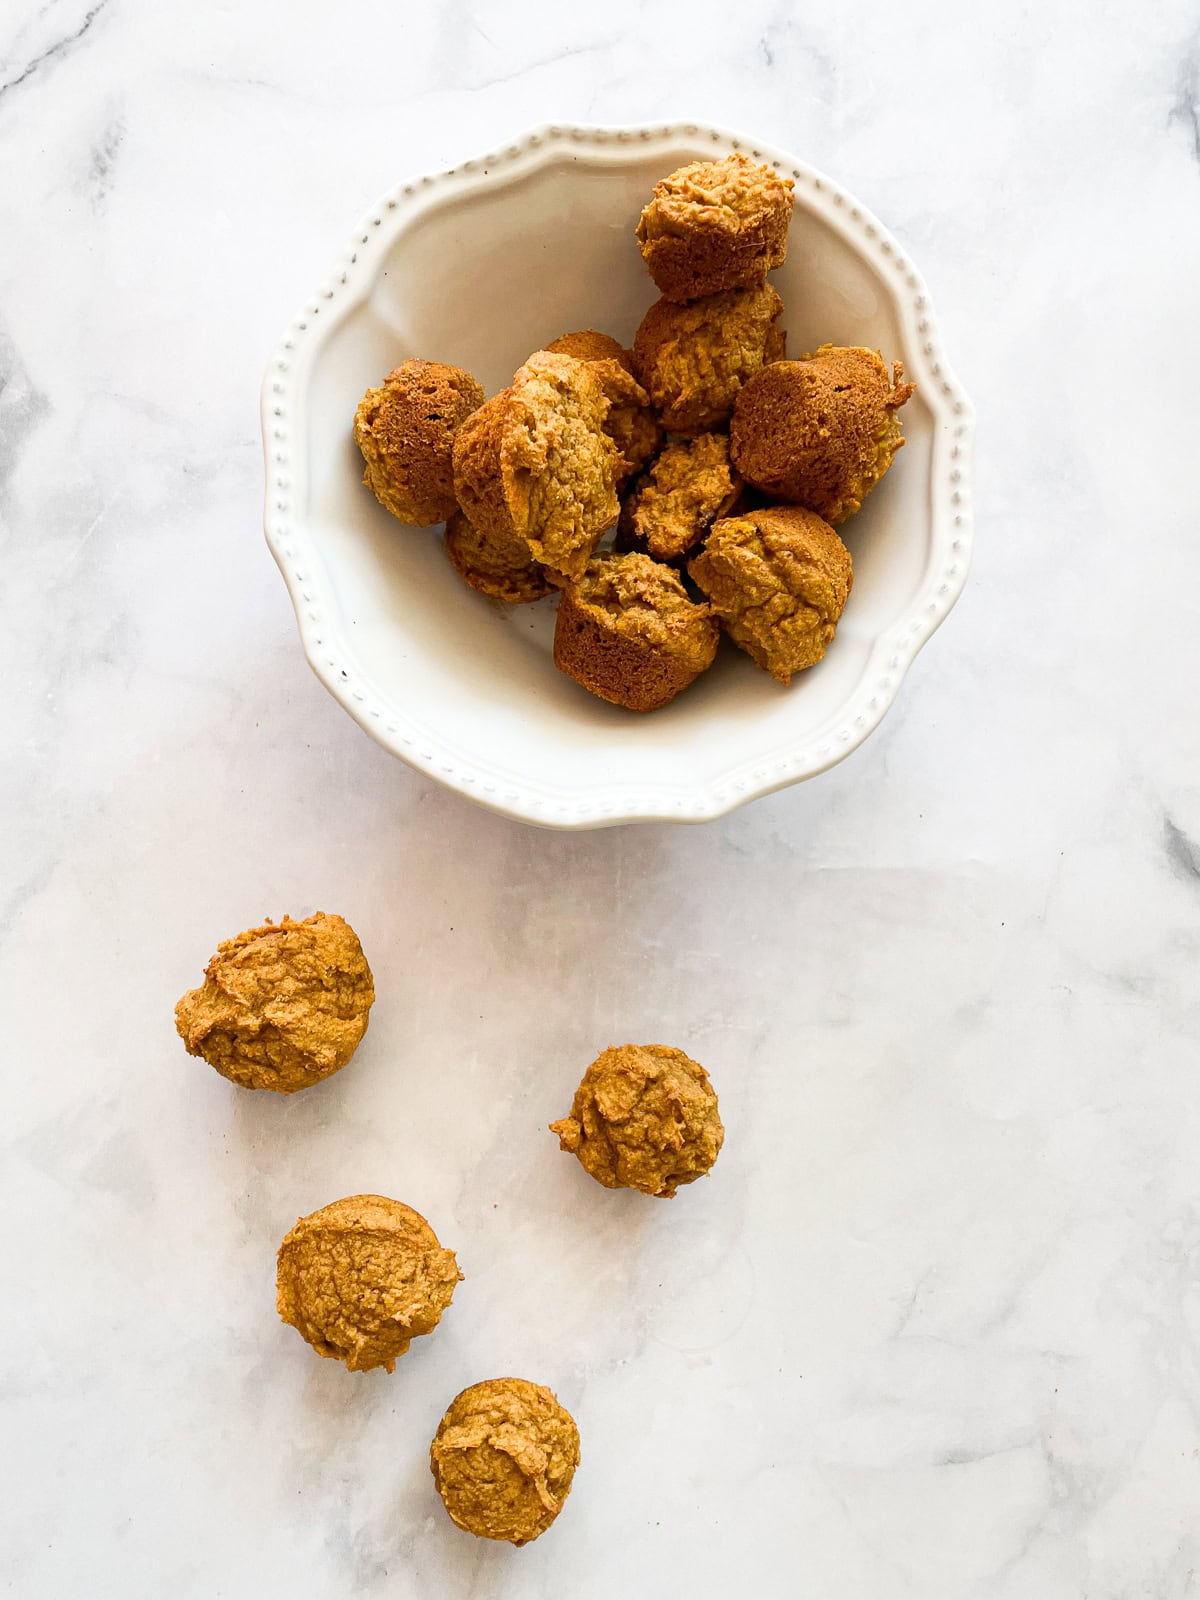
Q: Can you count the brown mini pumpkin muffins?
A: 14